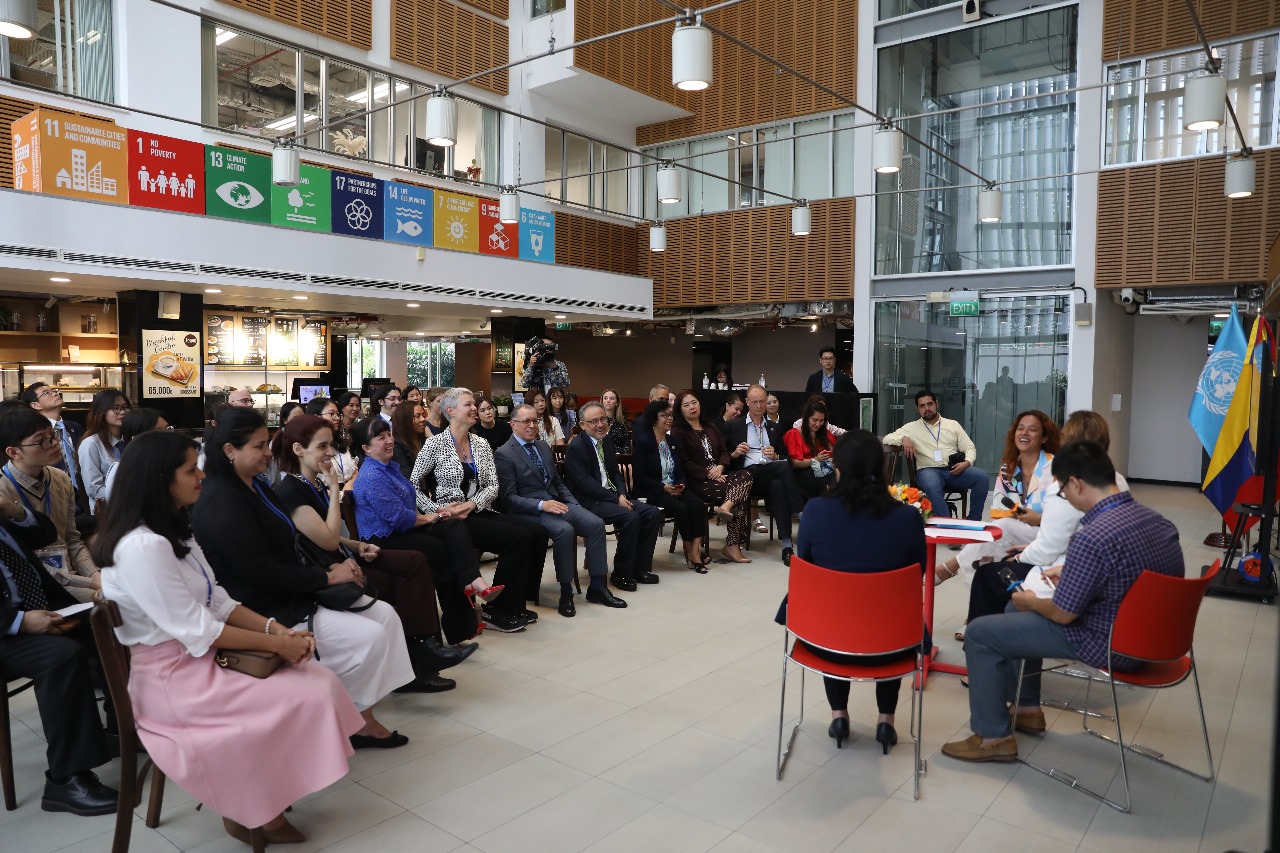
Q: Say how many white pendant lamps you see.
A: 12